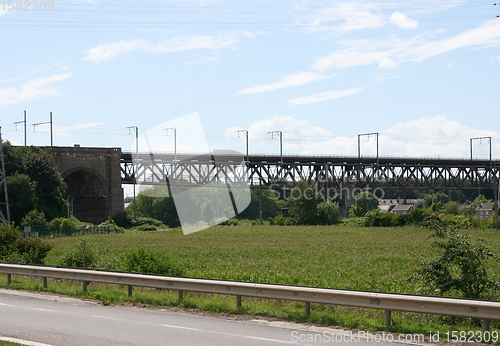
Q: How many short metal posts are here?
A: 9